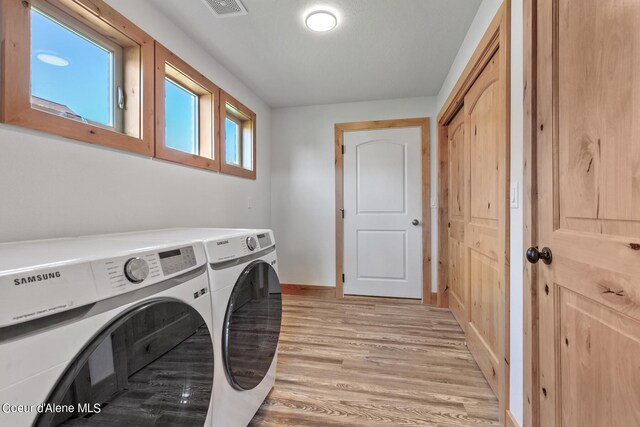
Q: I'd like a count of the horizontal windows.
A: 3